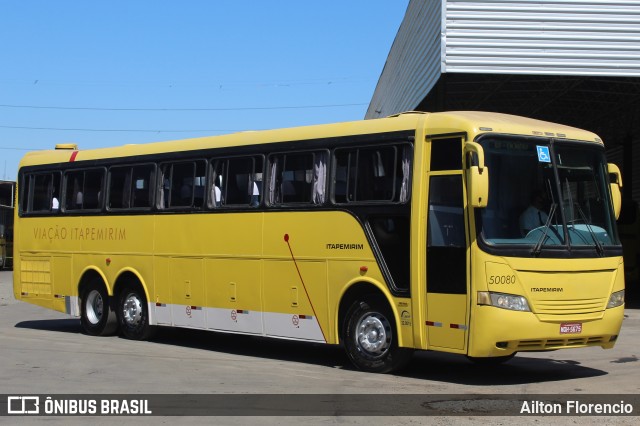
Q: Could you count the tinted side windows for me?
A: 7